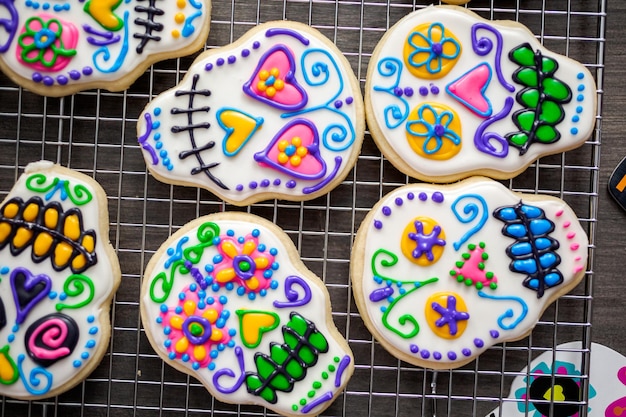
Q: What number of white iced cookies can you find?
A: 6